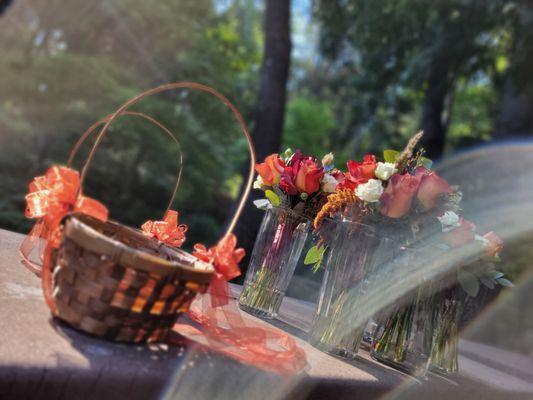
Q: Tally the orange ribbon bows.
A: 3